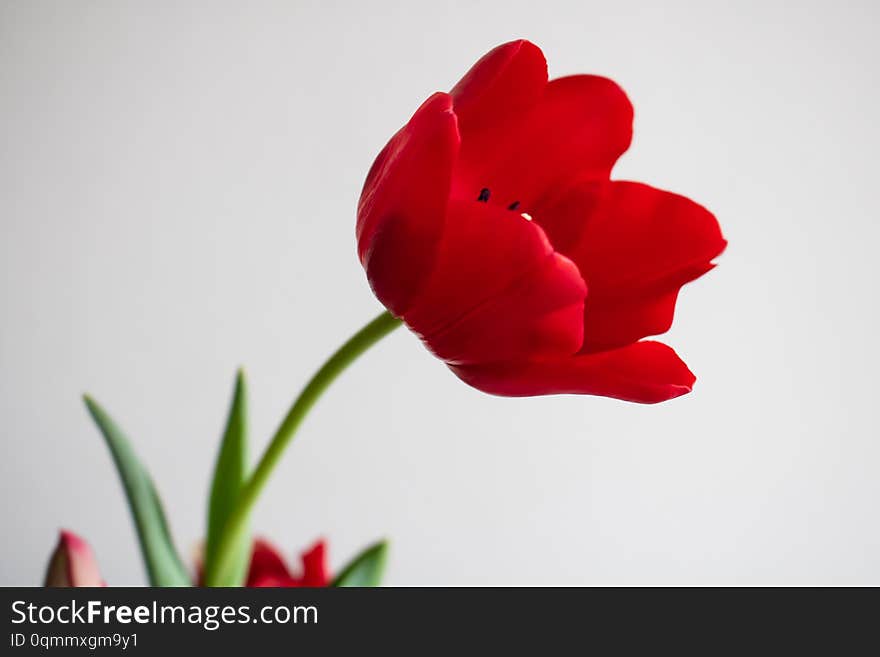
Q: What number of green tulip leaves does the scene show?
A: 3